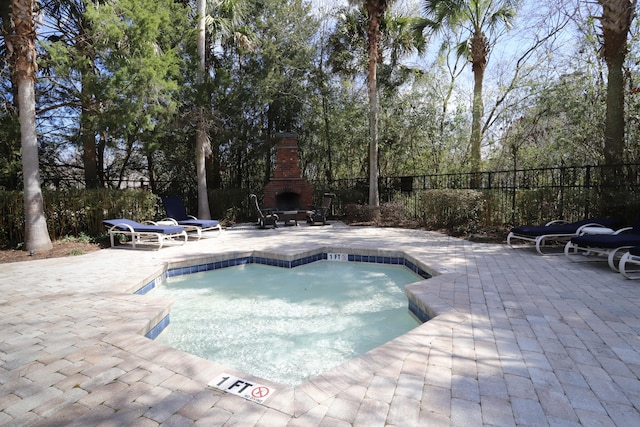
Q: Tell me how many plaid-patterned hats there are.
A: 0